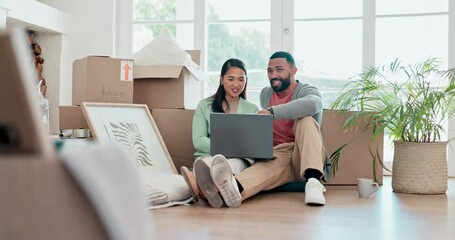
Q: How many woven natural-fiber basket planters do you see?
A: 1